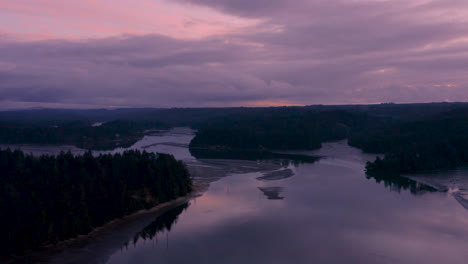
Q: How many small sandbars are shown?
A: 2